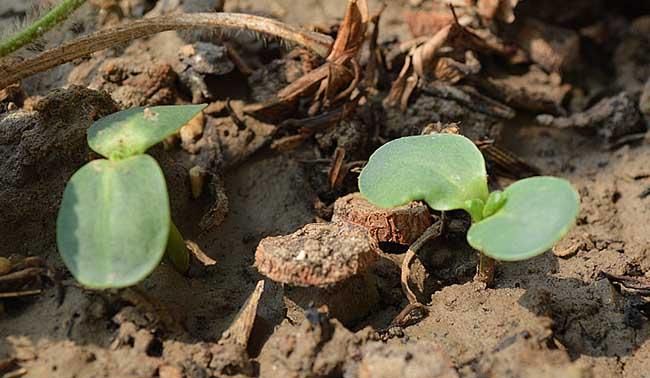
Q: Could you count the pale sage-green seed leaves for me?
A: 4